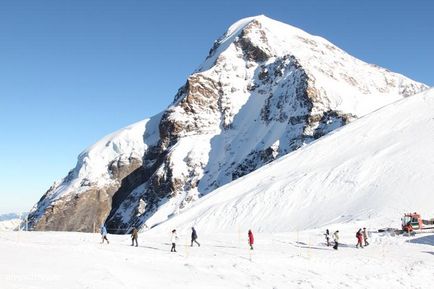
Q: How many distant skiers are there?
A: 9